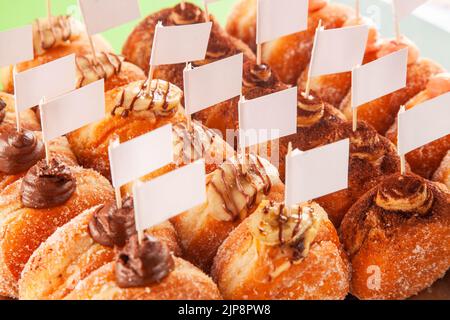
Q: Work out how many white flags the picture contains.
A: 15